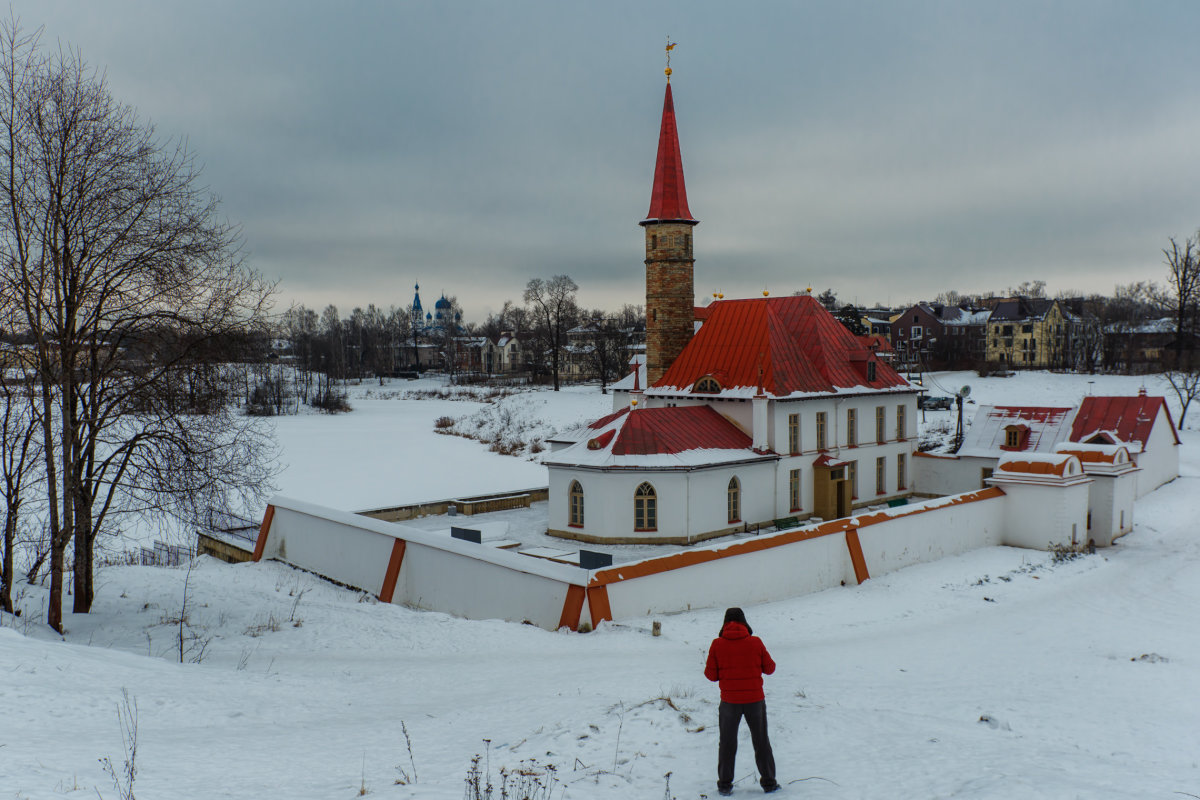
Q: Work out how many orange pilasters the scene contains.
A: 5